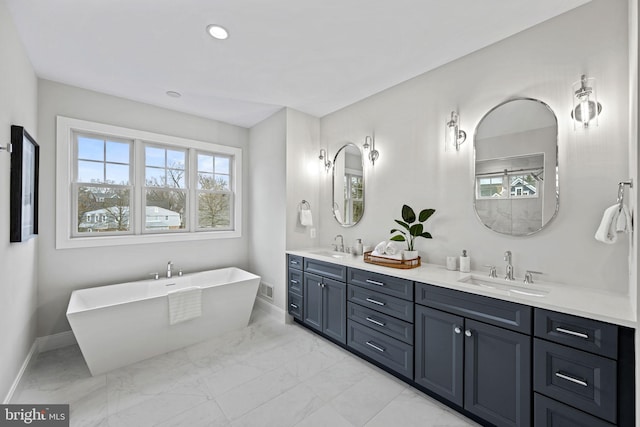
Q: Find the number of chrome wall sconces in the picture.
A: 4